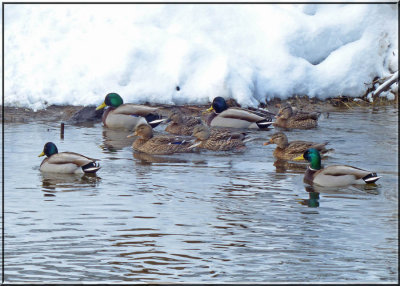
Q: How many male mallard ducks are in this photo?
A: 4